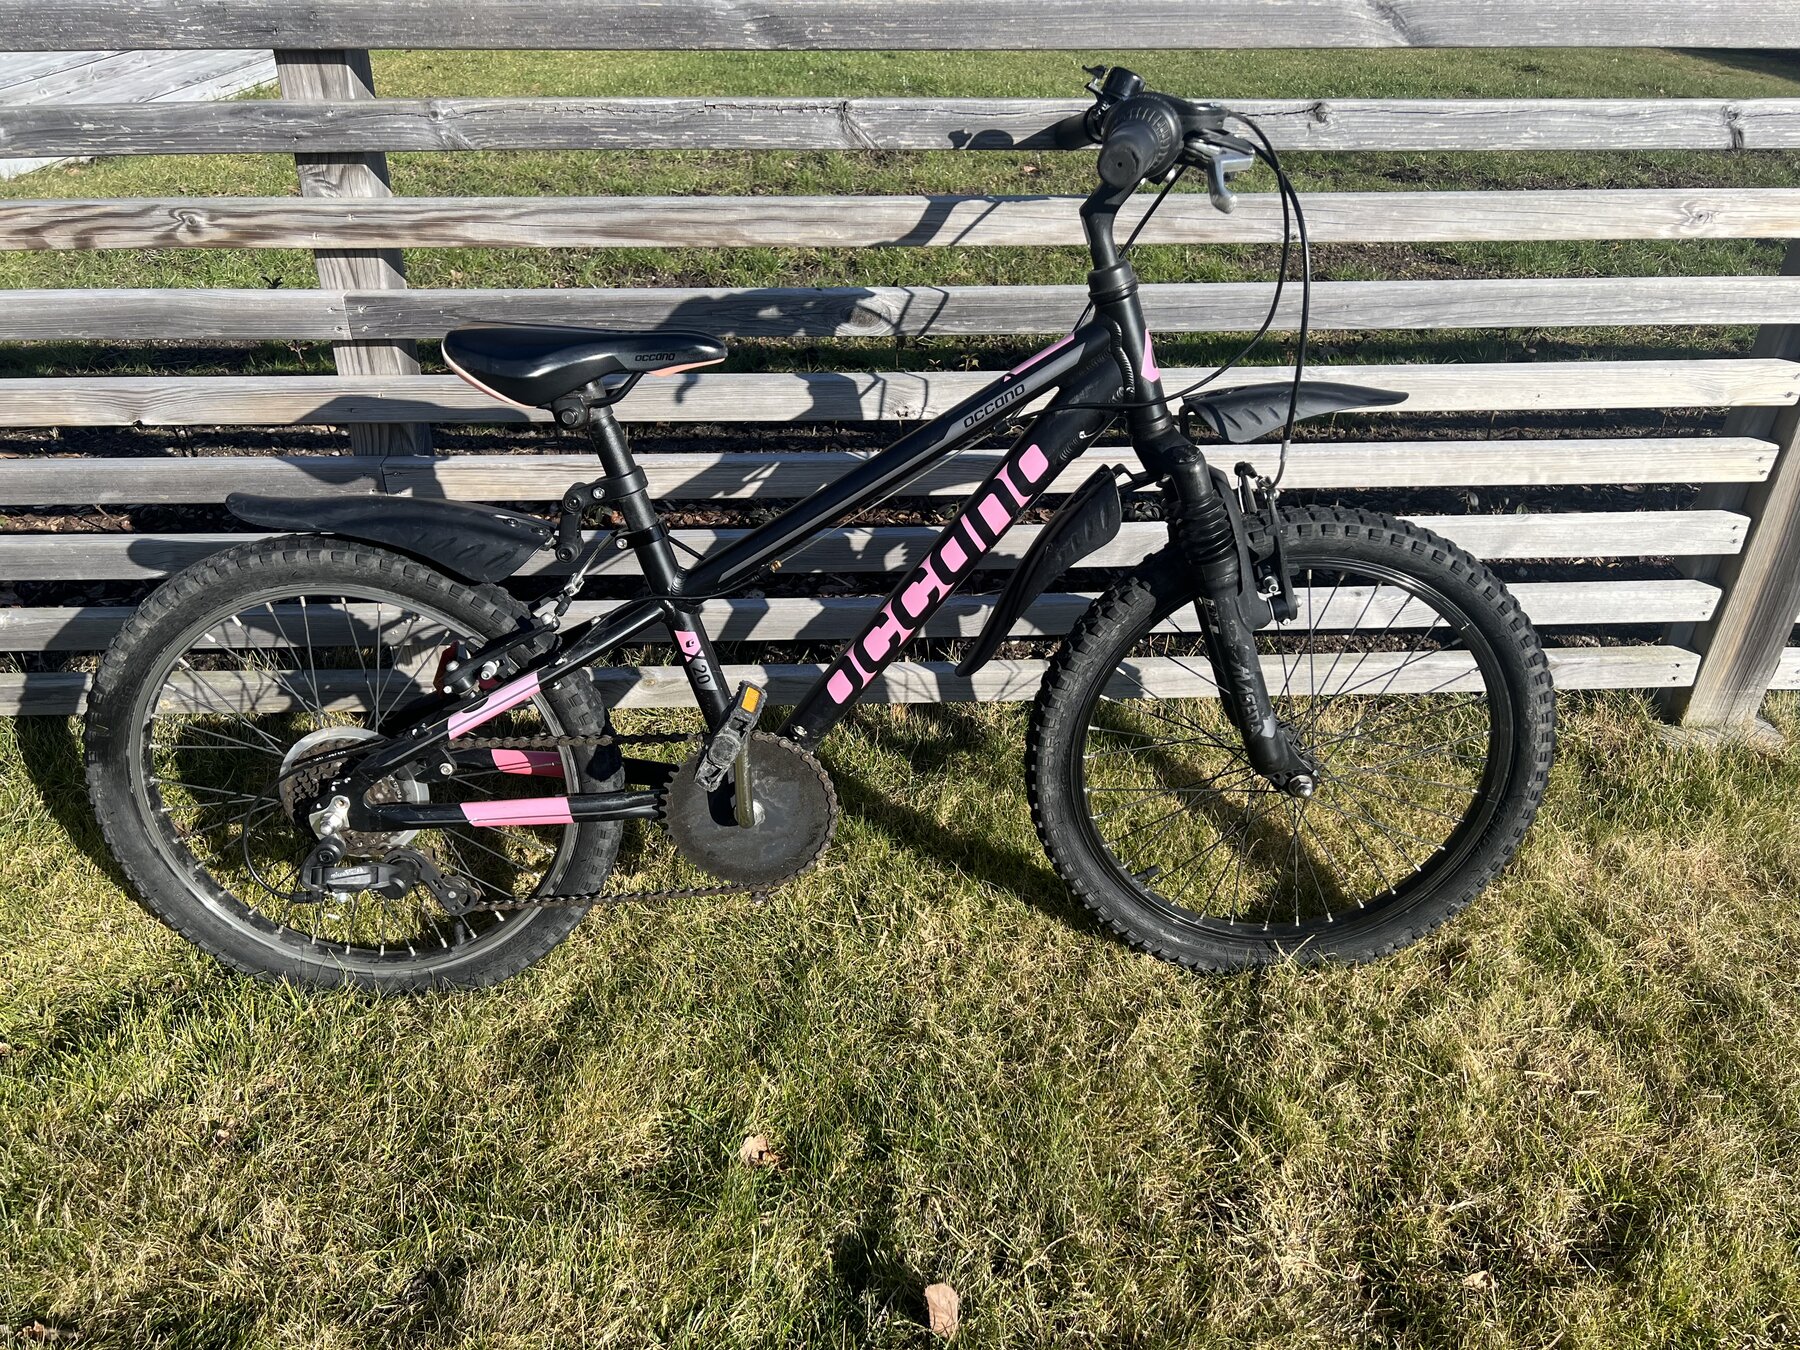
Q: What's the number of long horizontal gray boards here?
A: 9